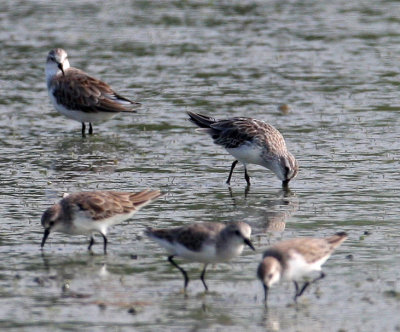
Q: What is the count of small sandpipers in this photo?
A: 5